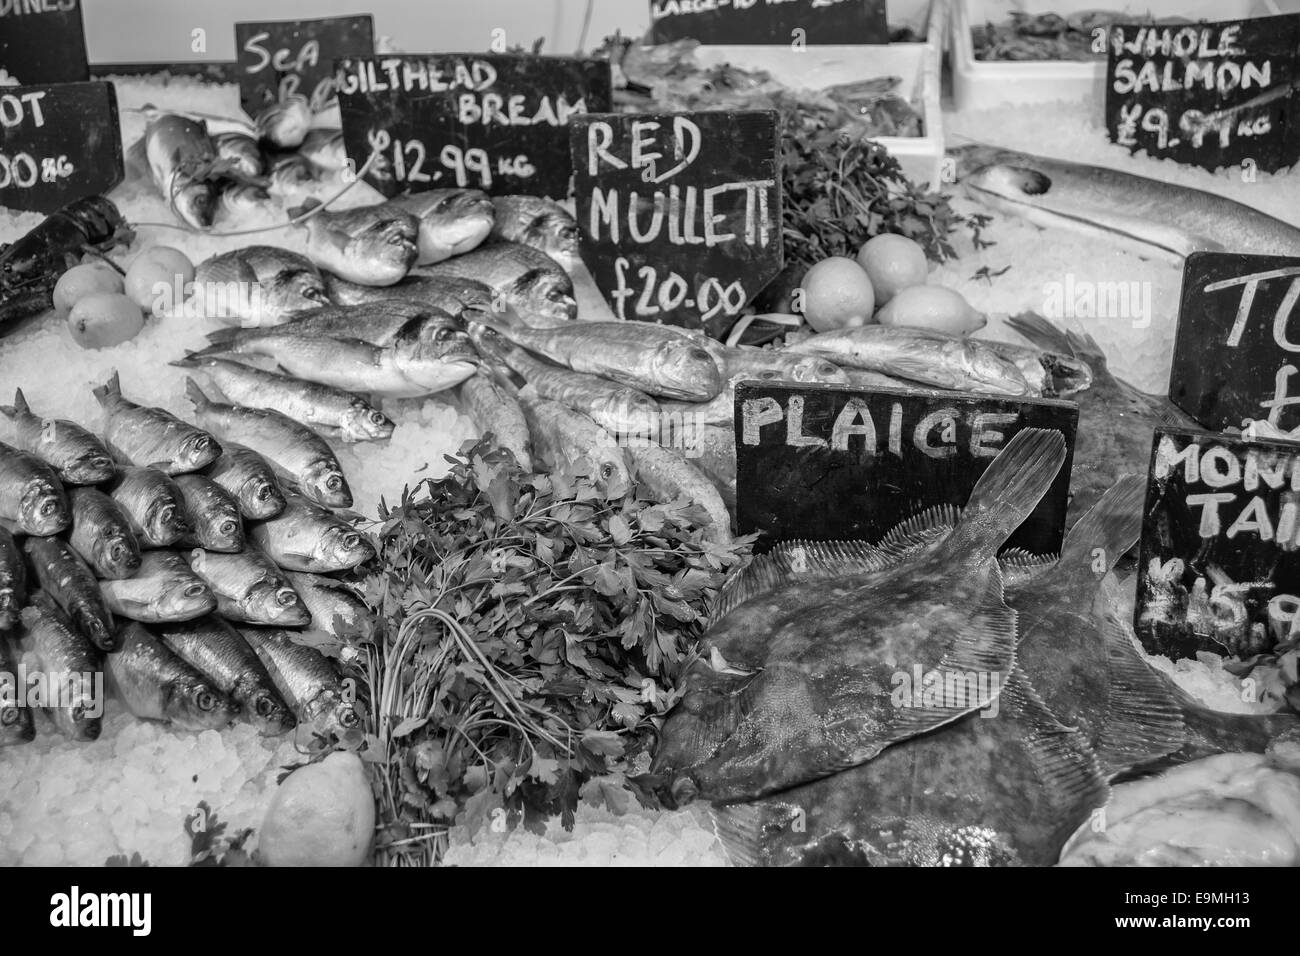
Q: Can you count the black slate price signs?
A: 10